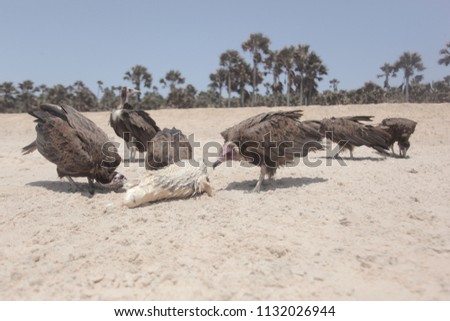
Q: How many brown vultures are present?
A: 6